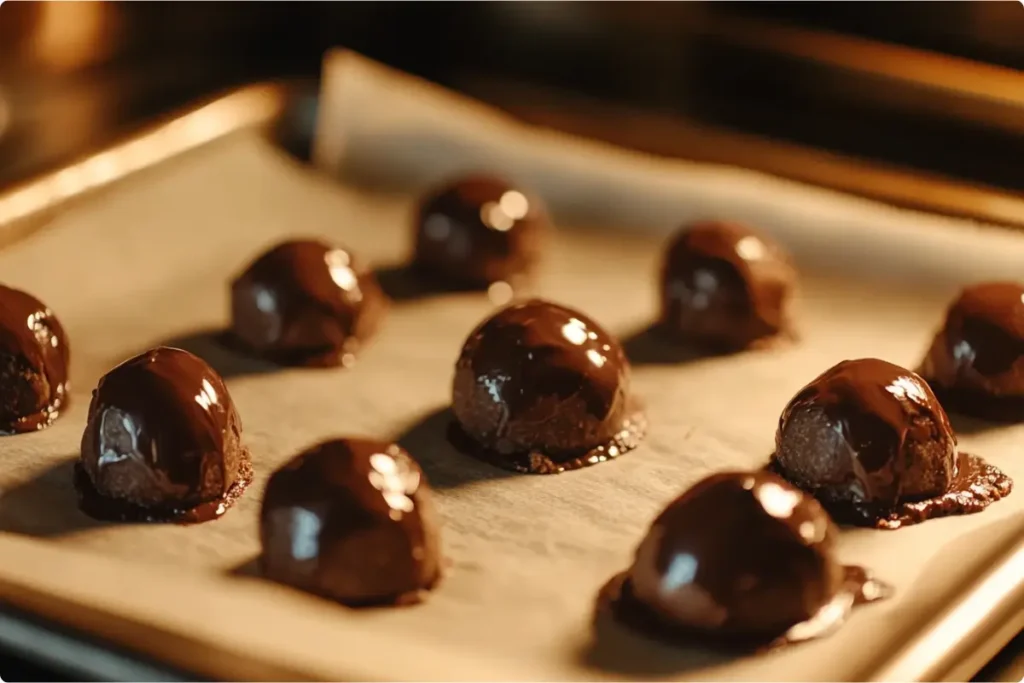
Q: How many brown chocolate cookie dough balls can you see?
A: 10